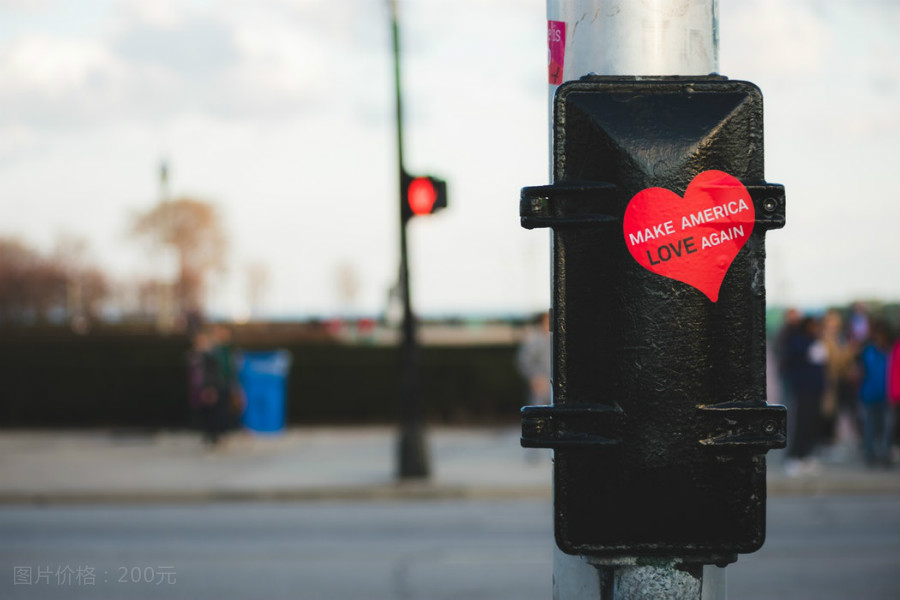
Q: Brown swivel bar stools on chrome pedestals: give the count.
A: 0